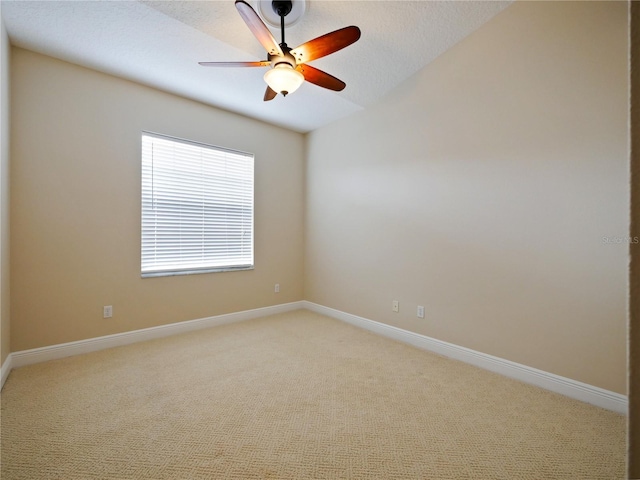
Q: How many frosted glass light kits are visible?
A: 1